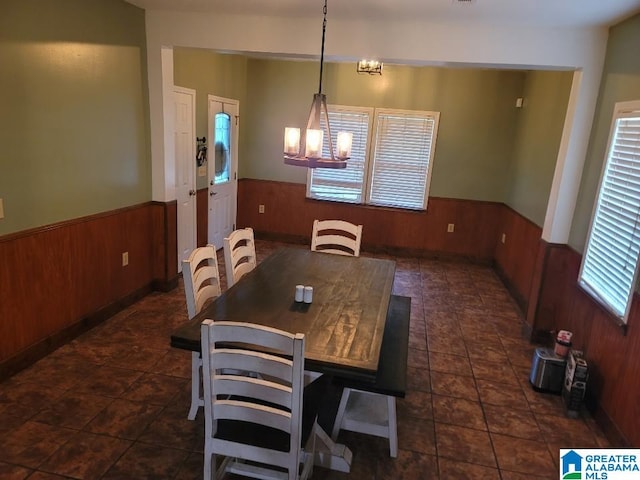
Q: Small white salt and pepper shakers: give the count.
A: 2